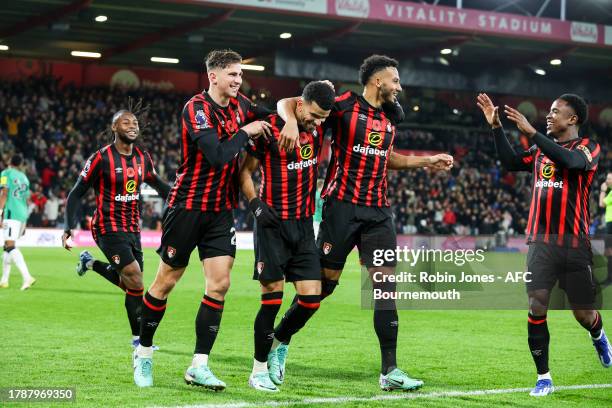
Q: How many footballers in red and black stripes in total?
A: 5